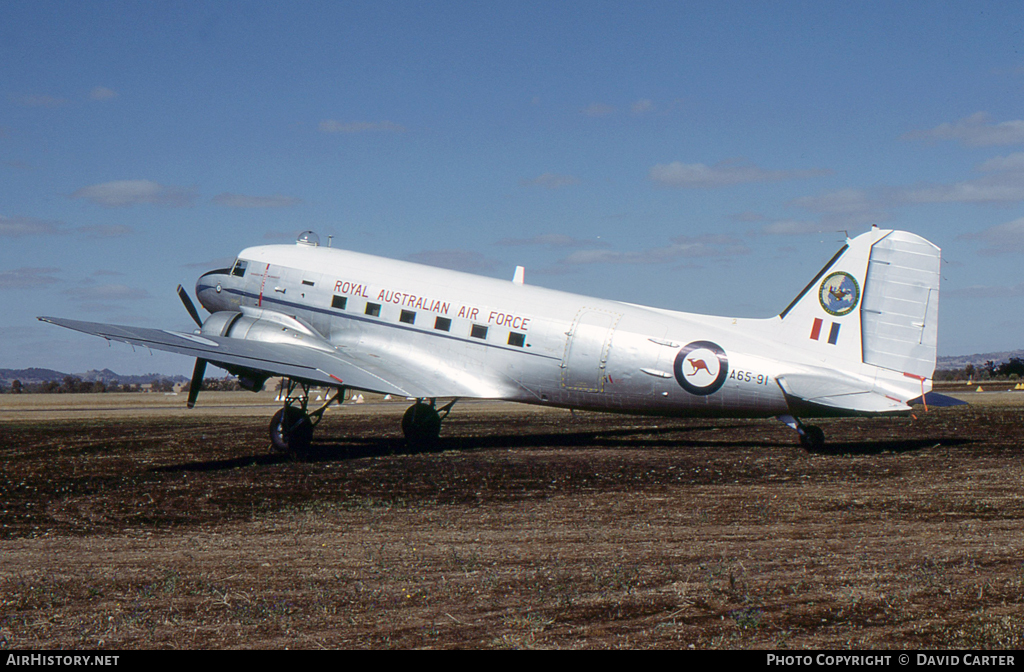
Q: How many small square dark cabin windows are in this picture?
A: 6